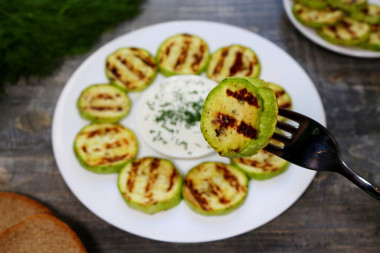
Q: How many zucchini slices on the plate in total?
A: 9